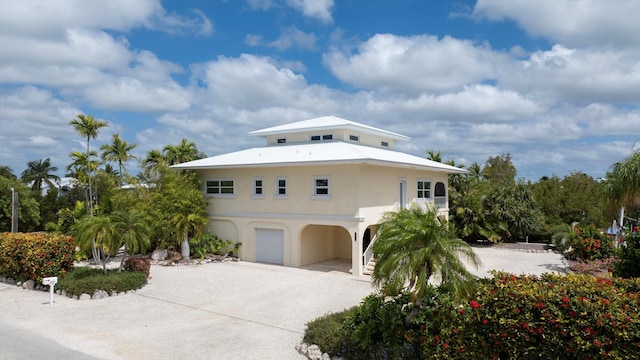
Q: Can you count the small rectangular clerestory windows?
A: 5